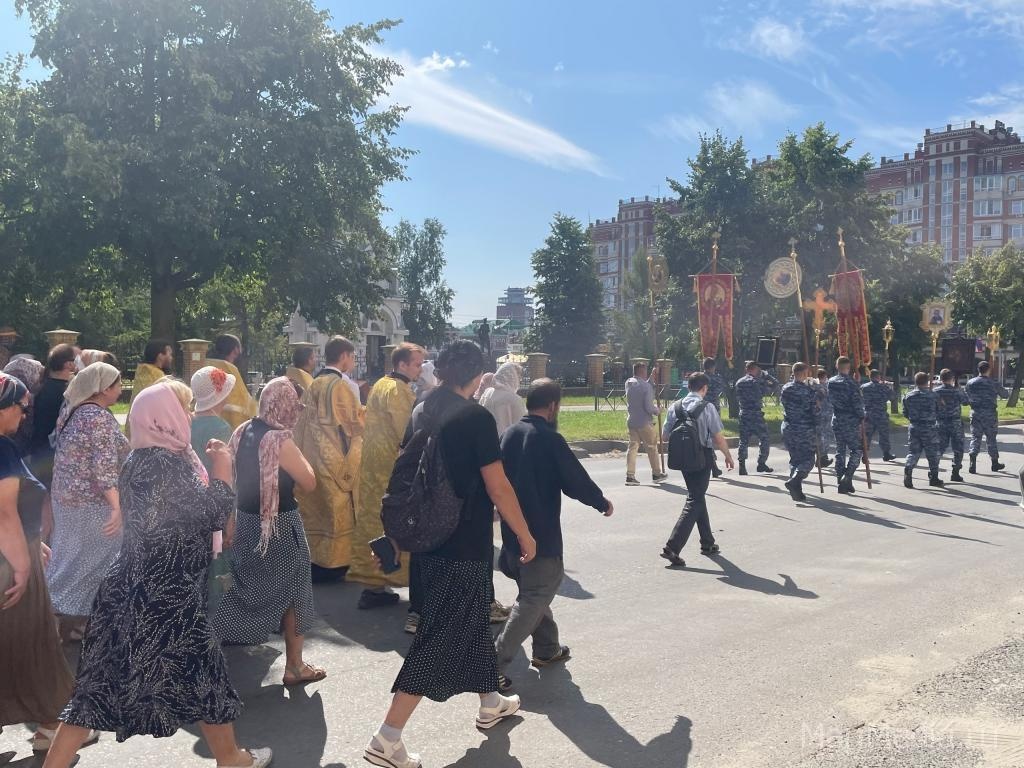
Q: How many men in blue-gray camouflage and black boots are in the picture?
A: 9